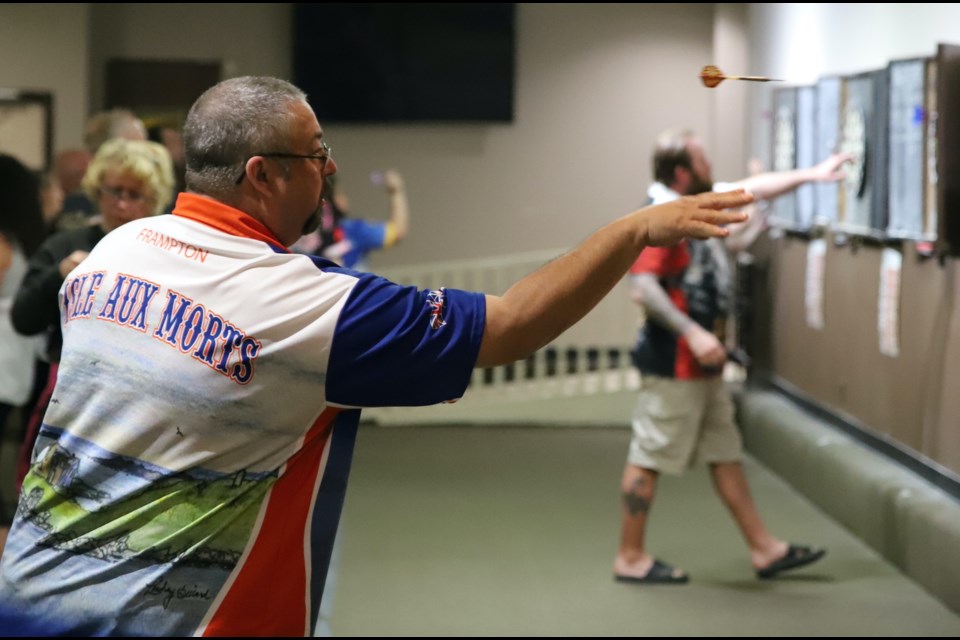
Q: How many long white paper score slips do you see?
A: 2